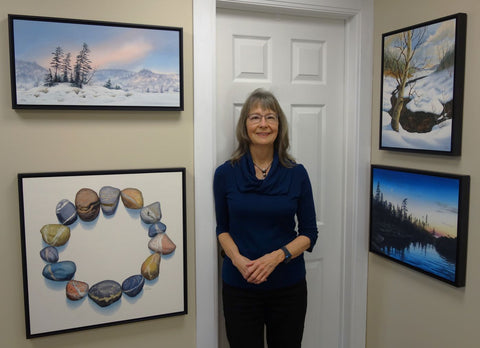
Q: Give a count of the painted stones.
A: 14